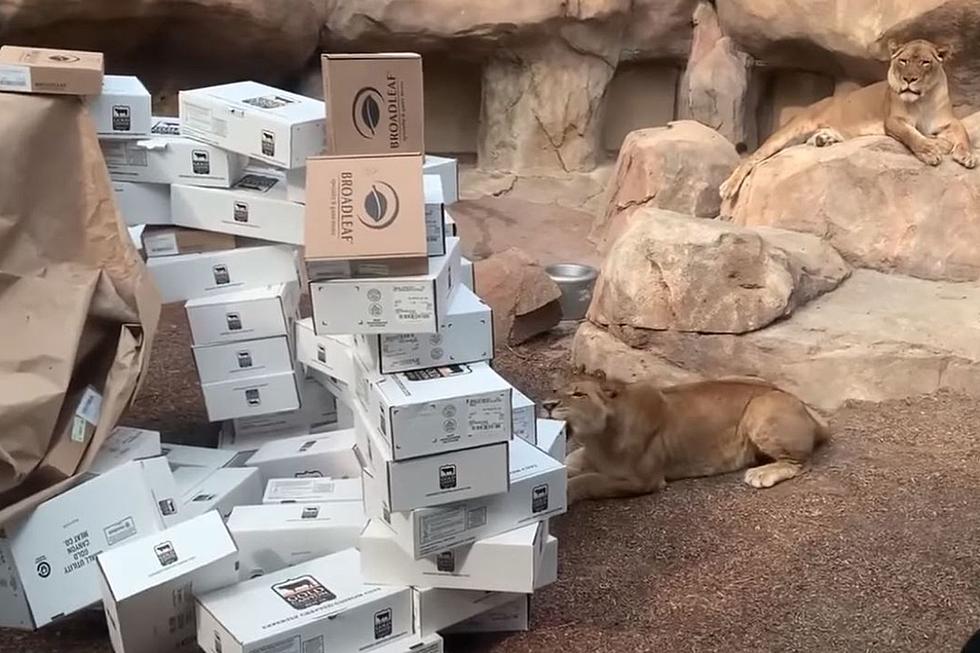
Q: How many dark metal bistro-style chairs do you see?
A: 0